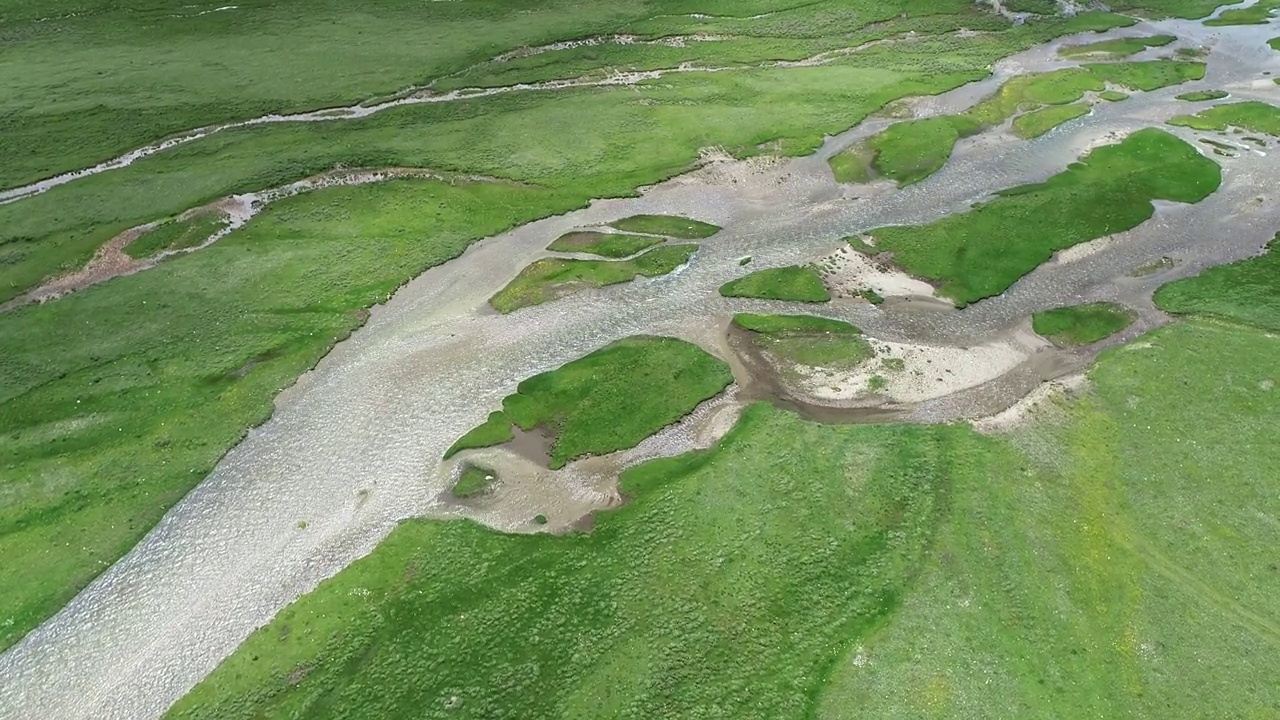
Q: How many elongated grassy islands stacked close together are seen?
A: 3